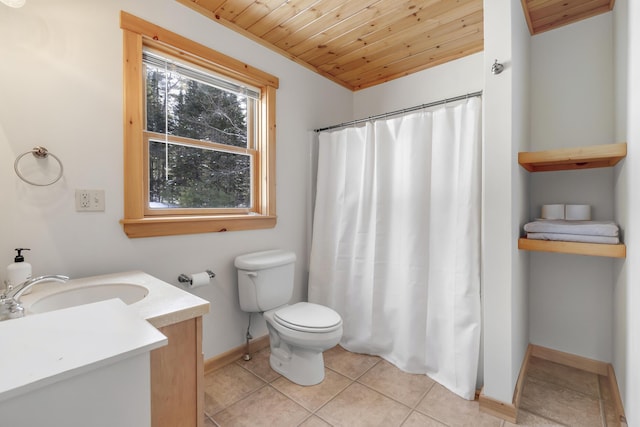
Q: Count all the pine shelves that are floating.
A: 2